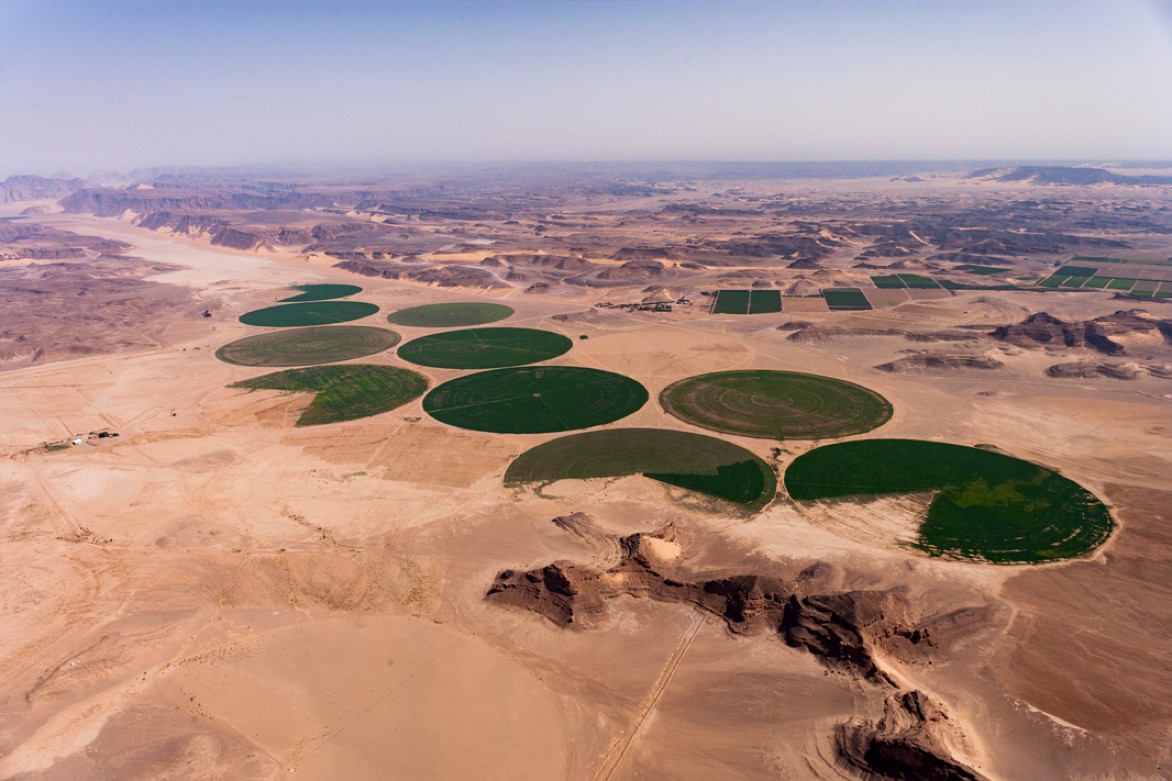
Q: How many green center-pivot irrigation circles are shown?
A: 10